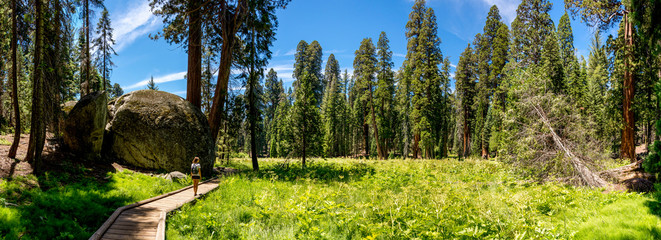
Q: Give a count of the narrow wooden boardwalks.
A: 1